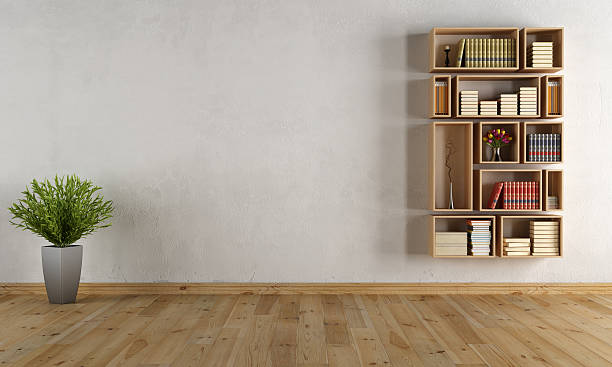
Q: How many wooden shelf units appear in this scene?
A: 12